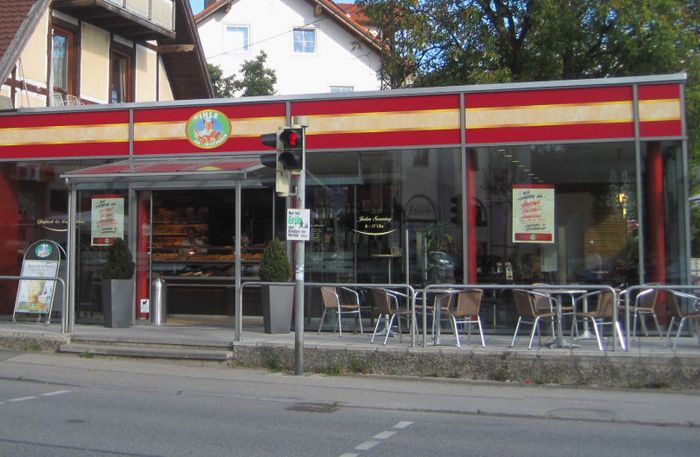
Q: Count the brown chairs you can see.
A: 9